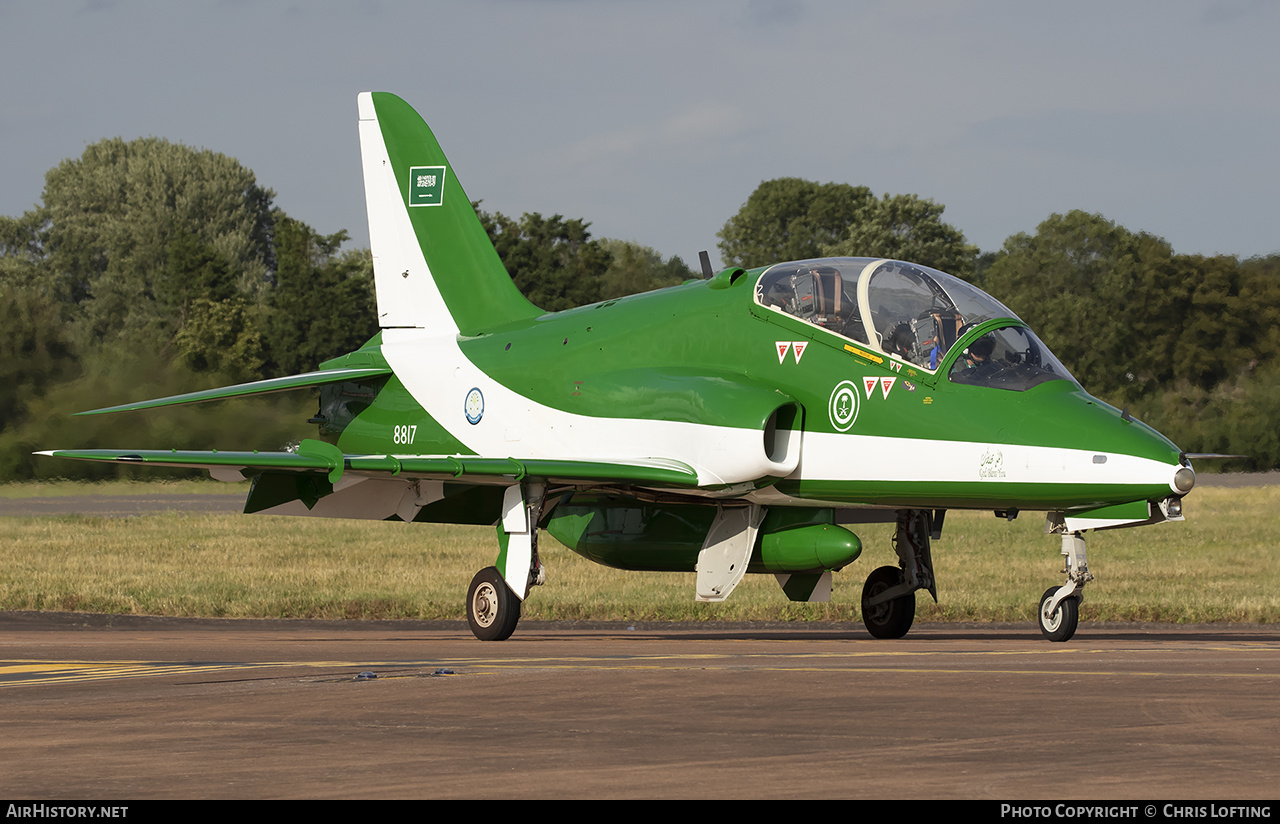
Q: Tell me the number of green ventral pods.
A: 1